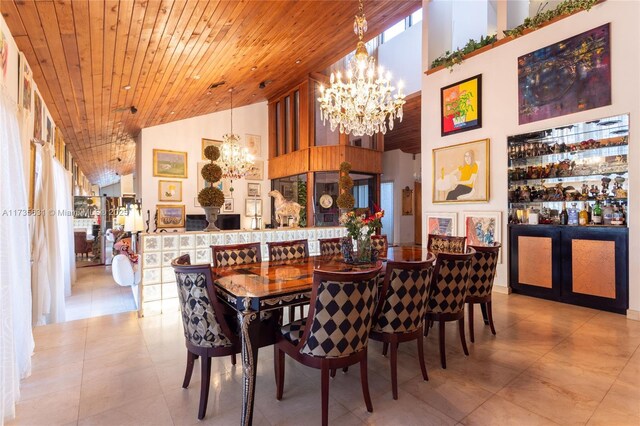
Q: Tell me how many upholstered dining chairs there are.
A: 10